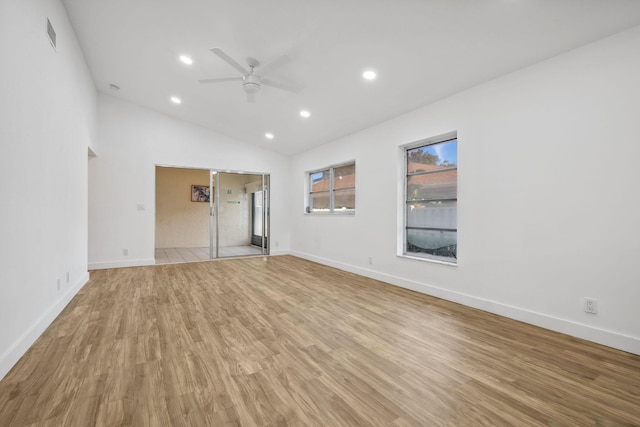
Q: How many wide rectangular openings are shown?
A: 1